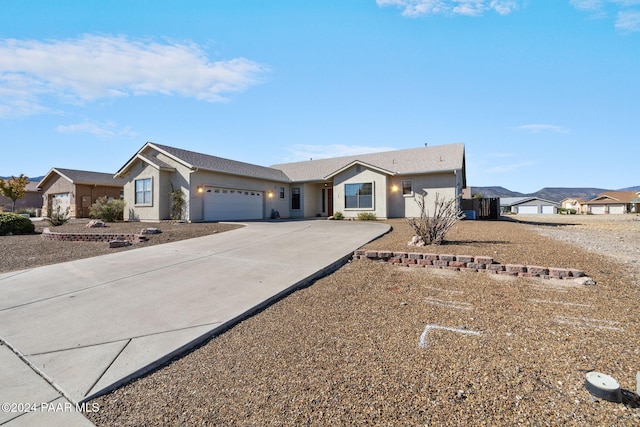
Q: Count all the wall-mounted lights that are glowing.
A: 3